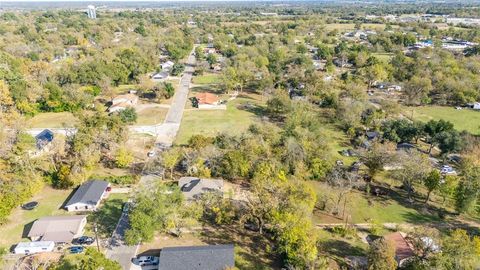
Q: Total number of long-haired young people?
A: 0